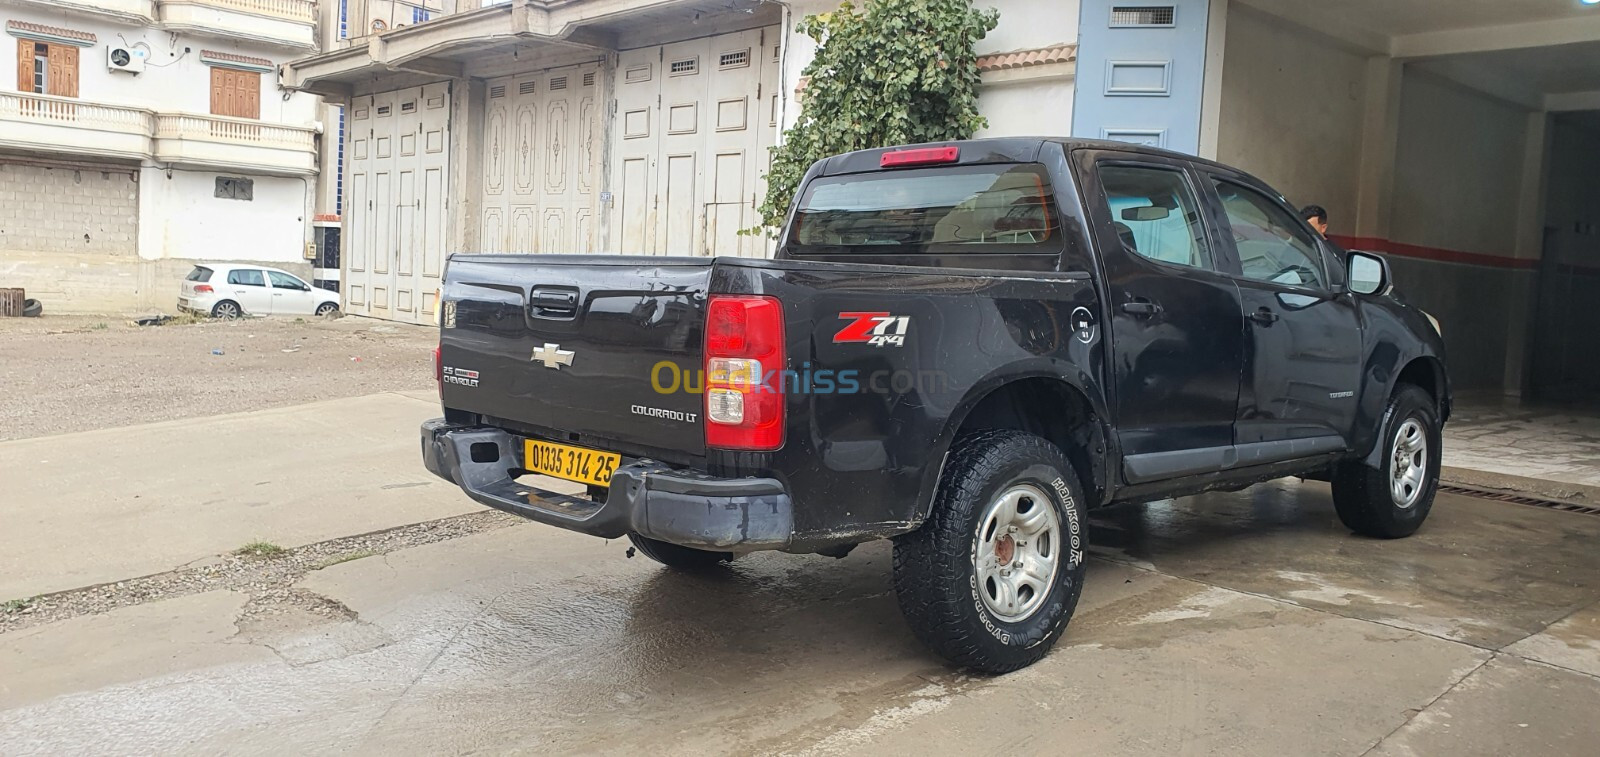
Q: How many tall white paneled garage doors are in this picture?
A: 3